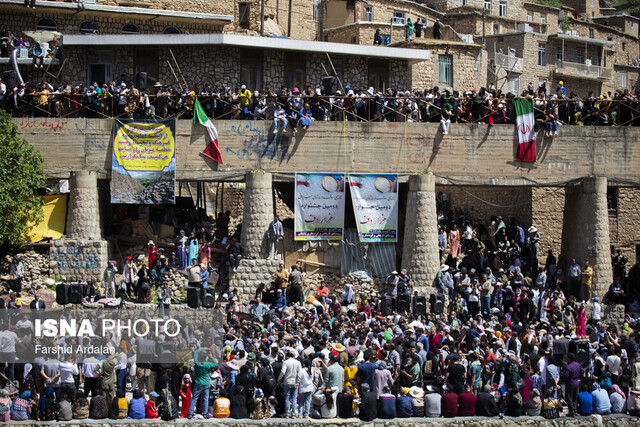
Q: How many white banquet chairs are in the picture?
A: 0